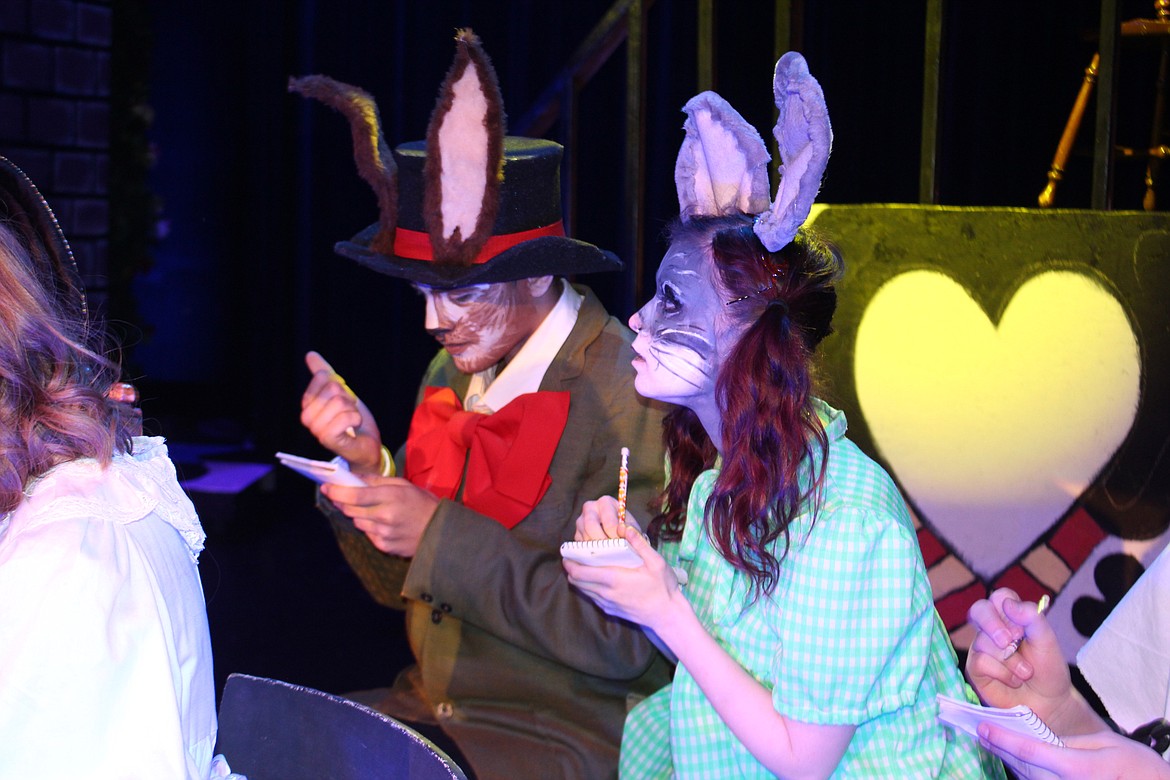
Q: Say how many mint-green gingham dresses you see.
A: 1